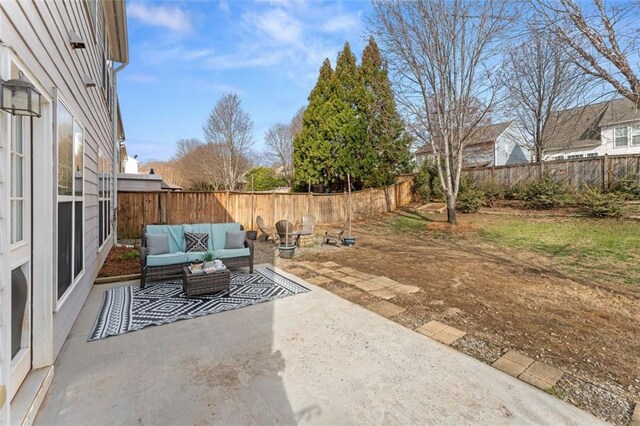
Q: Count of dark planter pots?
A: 3